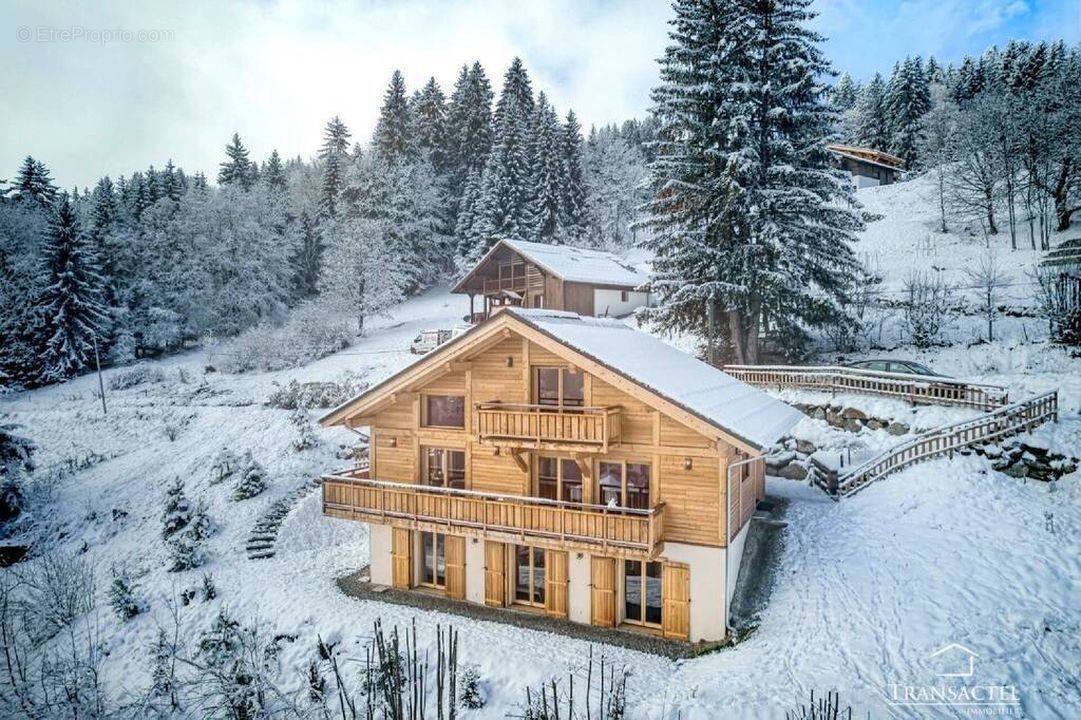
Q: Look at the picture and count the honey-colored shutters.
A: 6